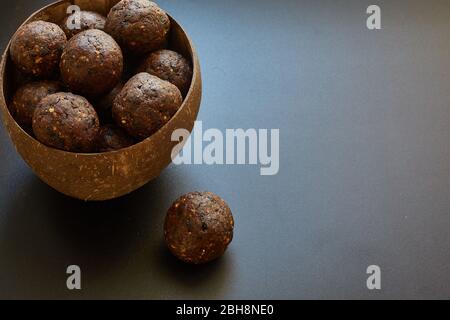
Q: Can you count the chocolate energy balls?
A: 11